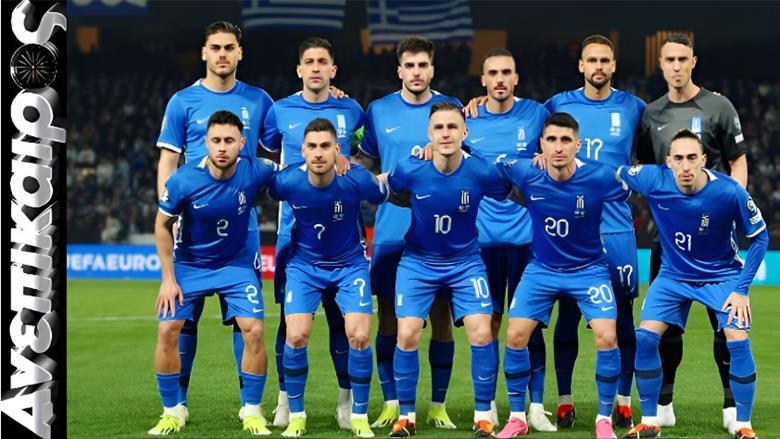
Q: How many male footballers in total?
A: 11